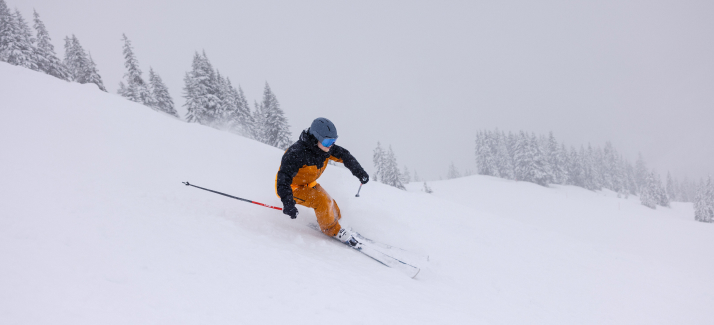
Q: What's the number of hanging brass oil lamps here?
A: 0